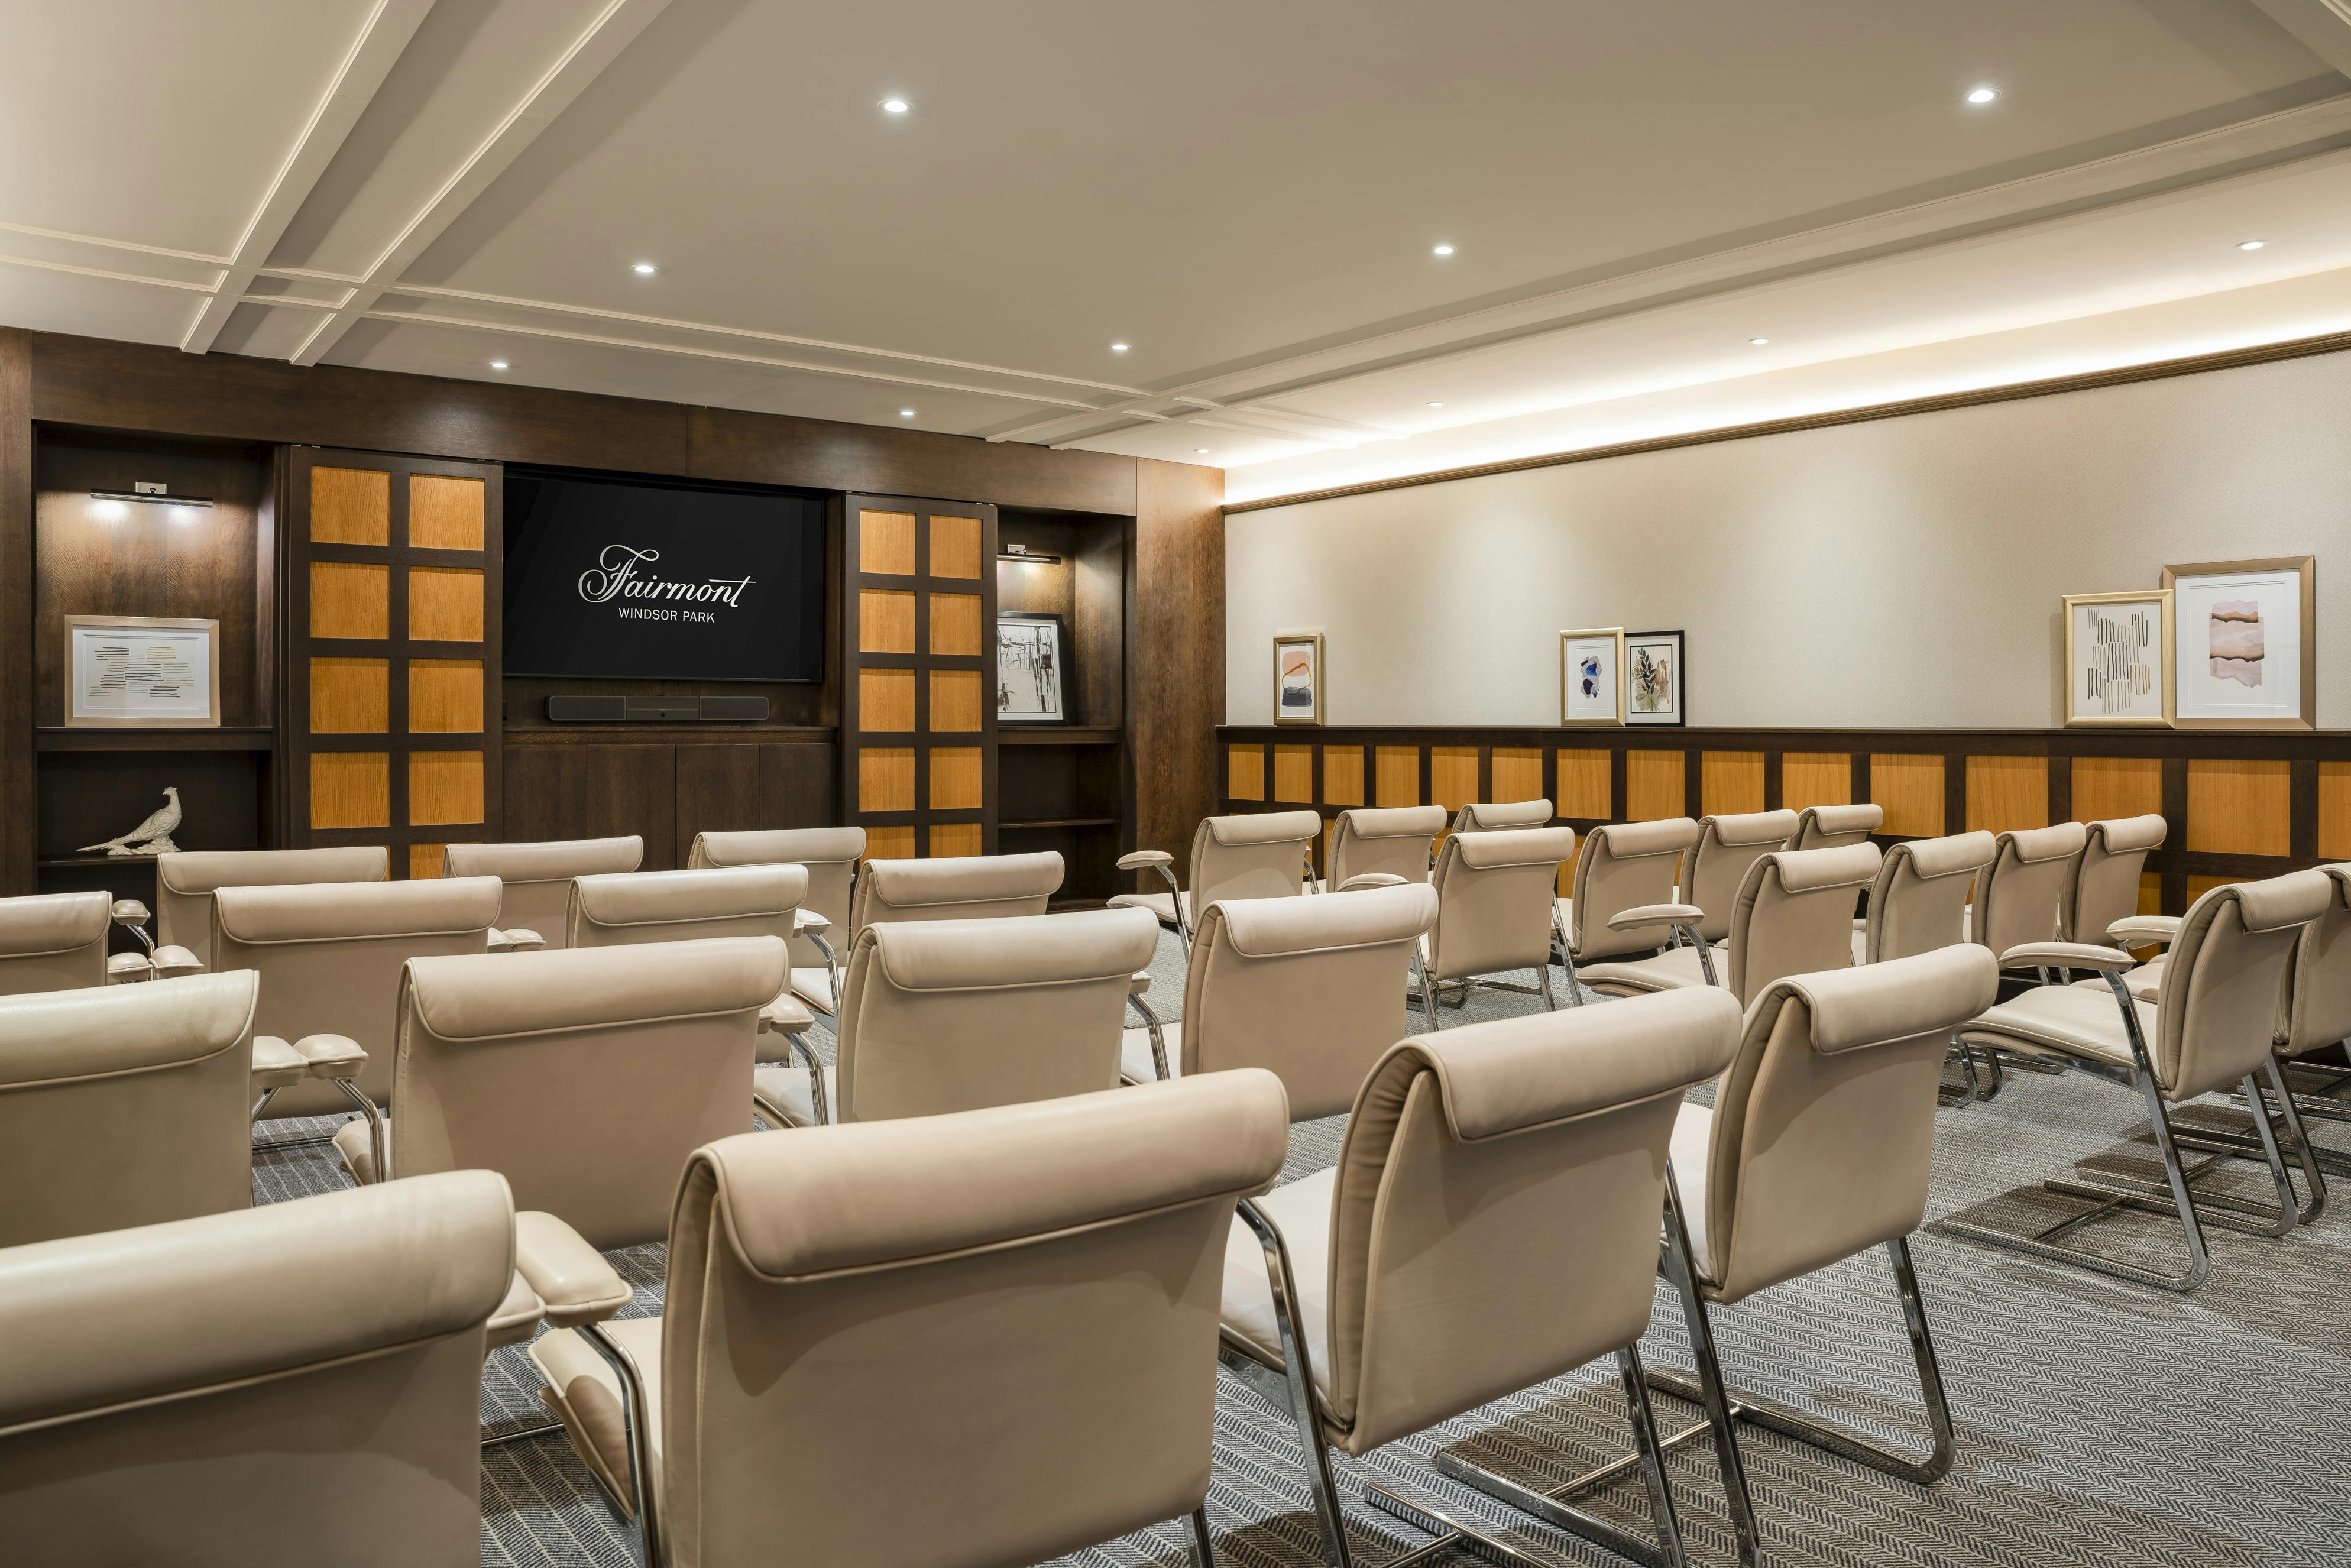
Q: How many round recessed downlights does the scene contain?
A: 11